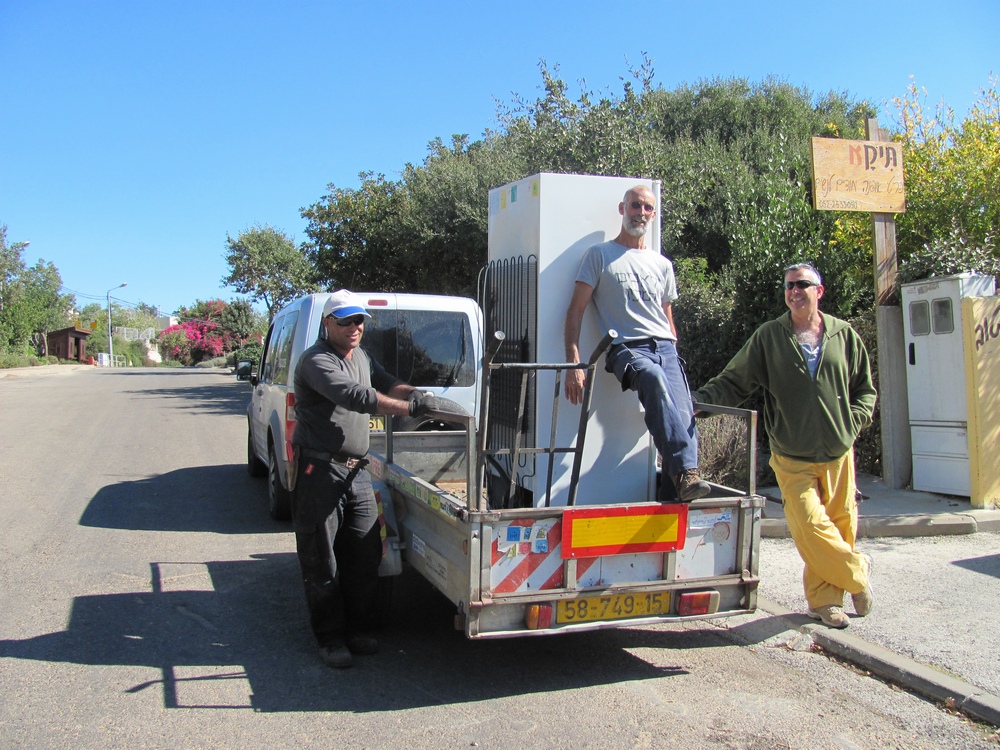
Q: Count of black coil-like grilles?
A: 1